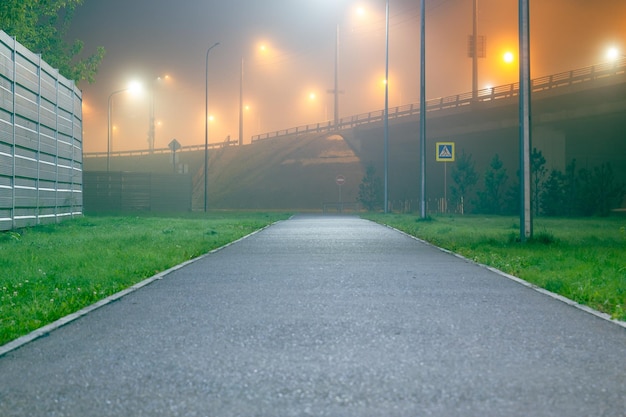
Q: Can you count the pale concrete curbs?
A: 2